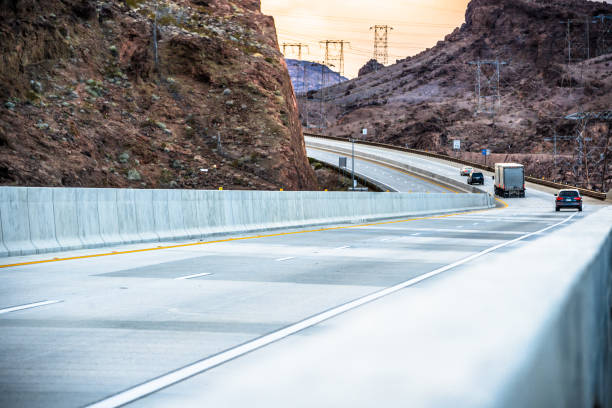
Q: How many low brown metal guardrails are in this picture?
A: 1